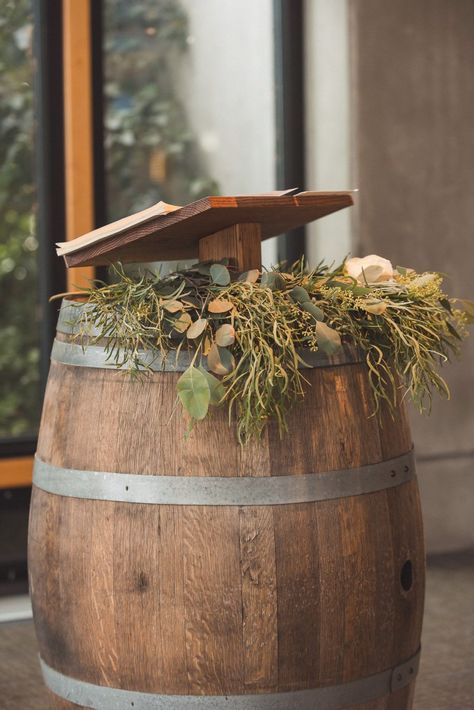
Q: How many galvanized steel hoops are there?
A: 4